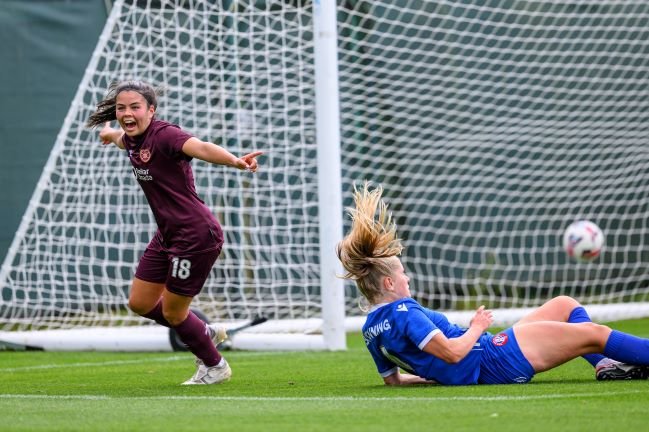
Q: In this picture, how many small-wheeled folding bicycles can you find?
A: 0